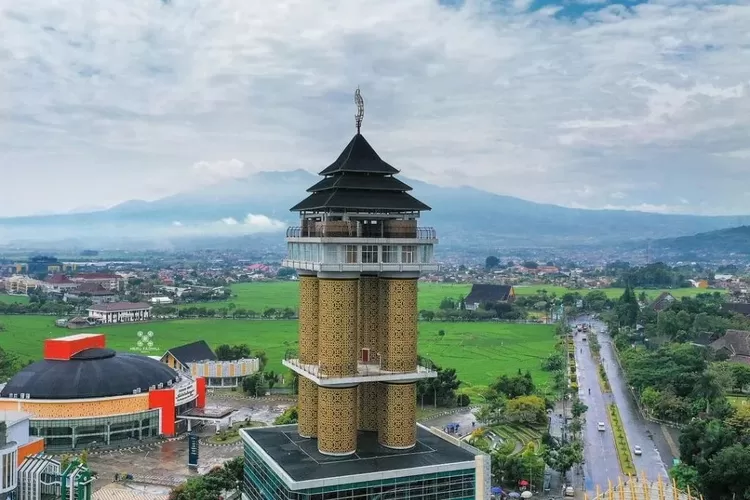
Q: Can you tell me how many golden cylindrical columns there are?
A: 4